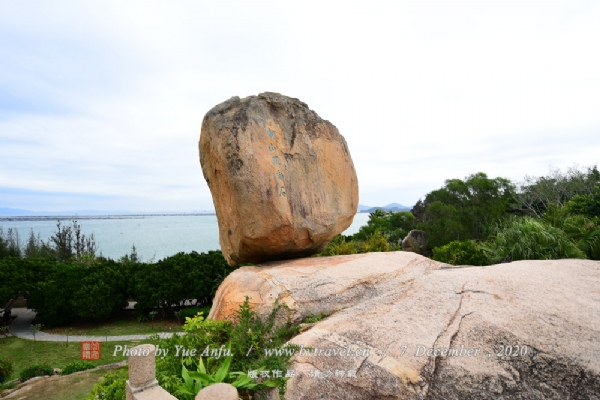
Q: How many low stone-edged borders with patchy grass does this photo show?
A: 1